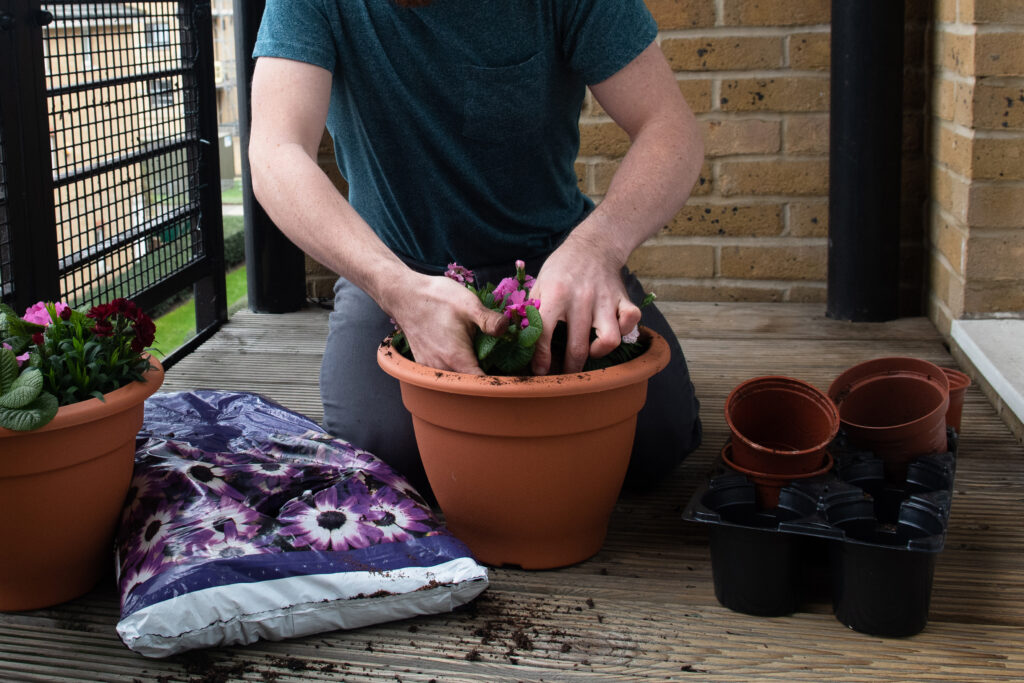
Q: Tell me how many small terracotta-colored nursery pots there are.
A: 4